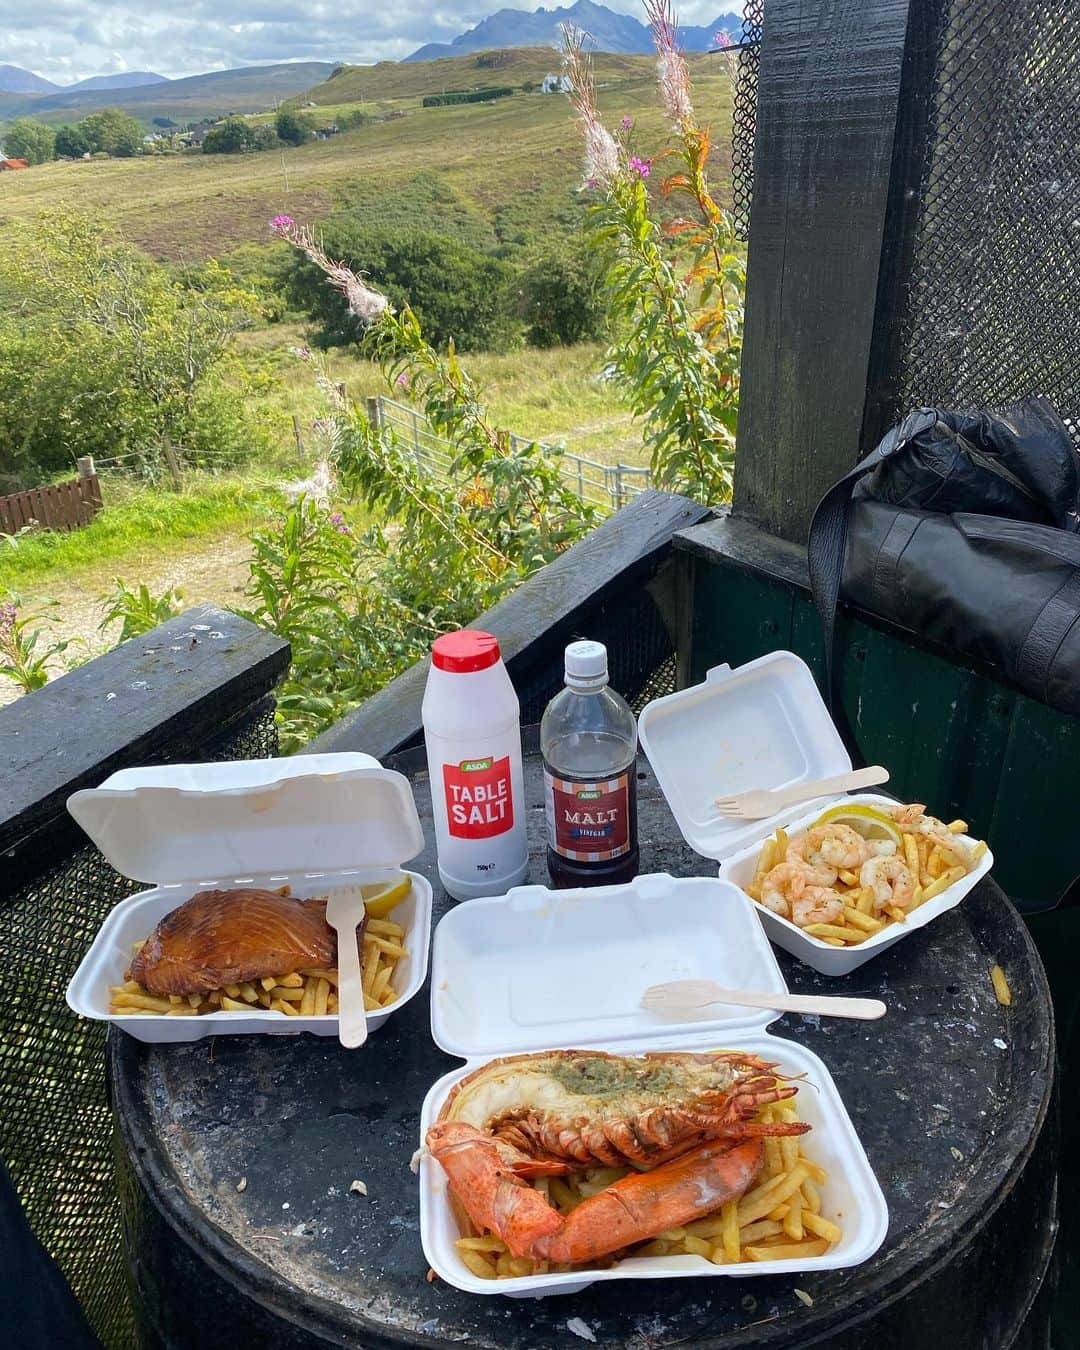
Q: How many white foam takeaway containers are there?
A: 3